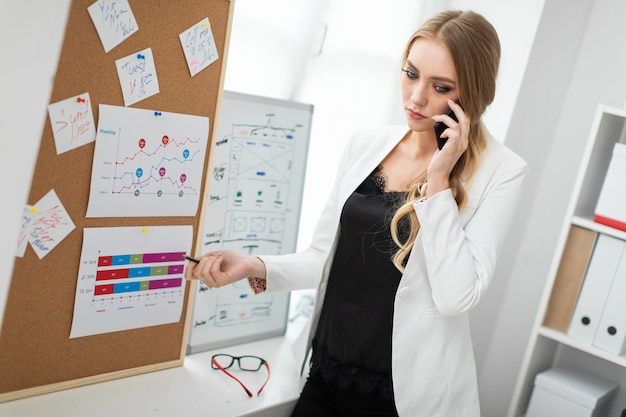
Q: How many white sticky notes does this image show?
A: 6